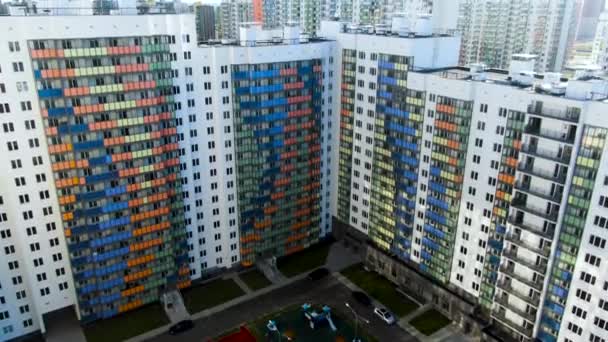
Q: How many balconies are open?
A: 13